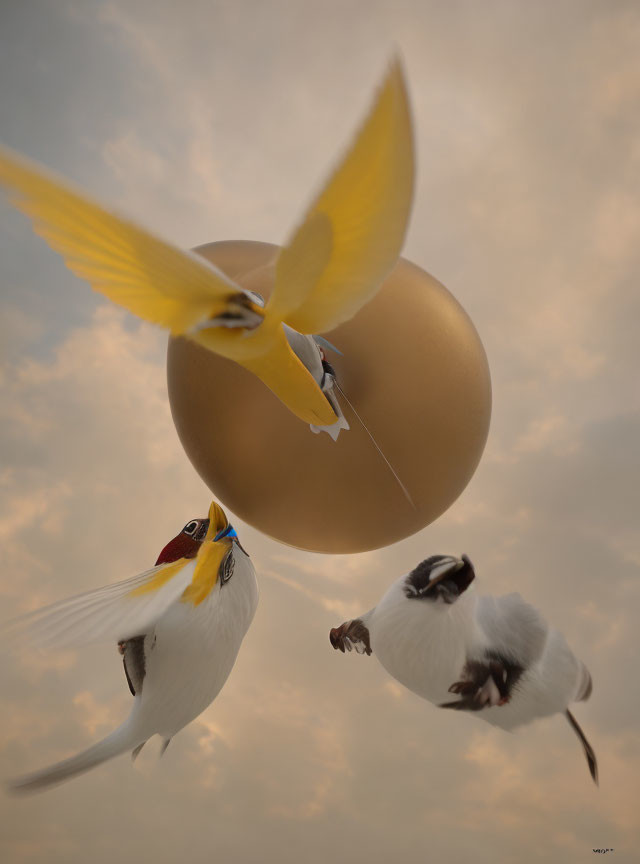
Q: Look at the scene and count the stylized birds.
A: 3